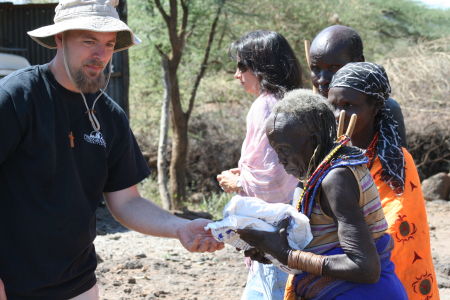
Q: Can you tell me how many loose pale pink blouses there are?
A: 1